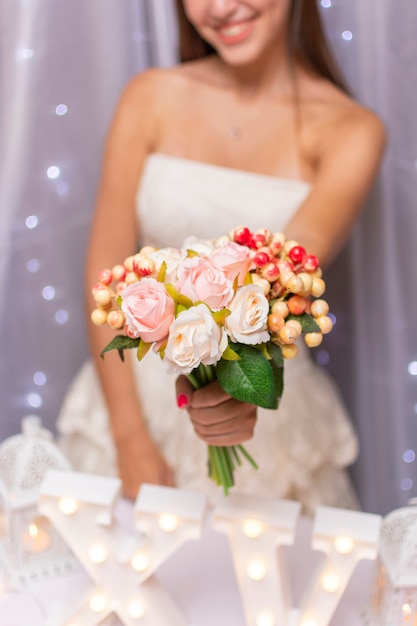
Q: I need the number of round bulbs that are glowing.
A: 12